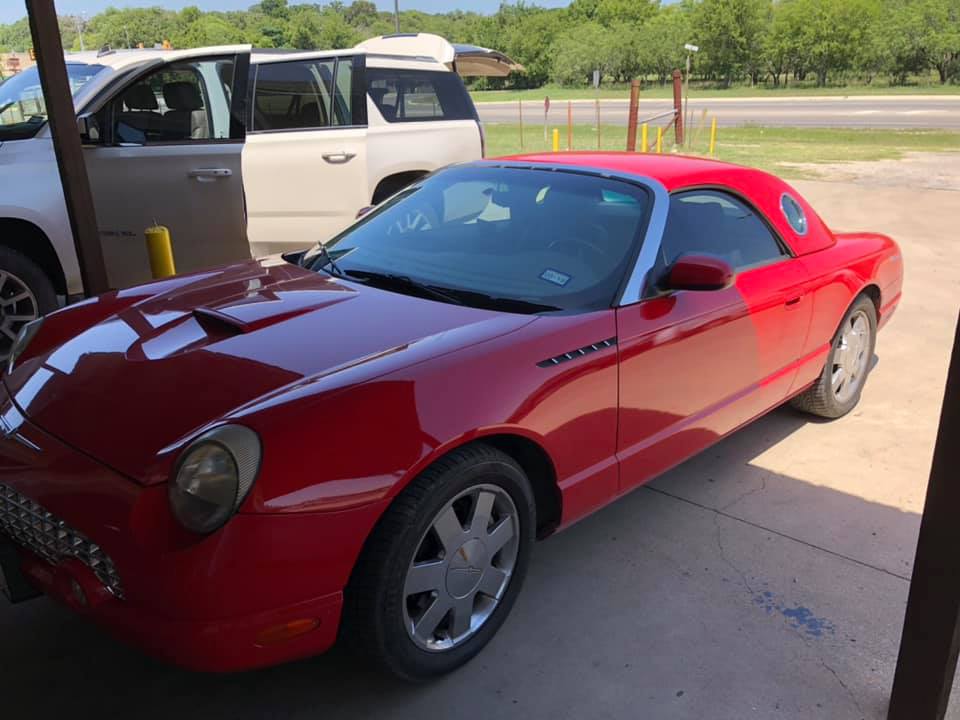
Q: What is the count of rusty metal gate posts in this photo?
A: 2